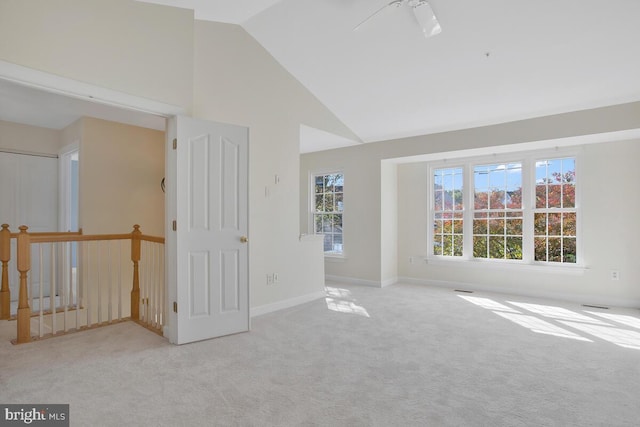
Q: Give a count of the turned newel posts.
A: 3